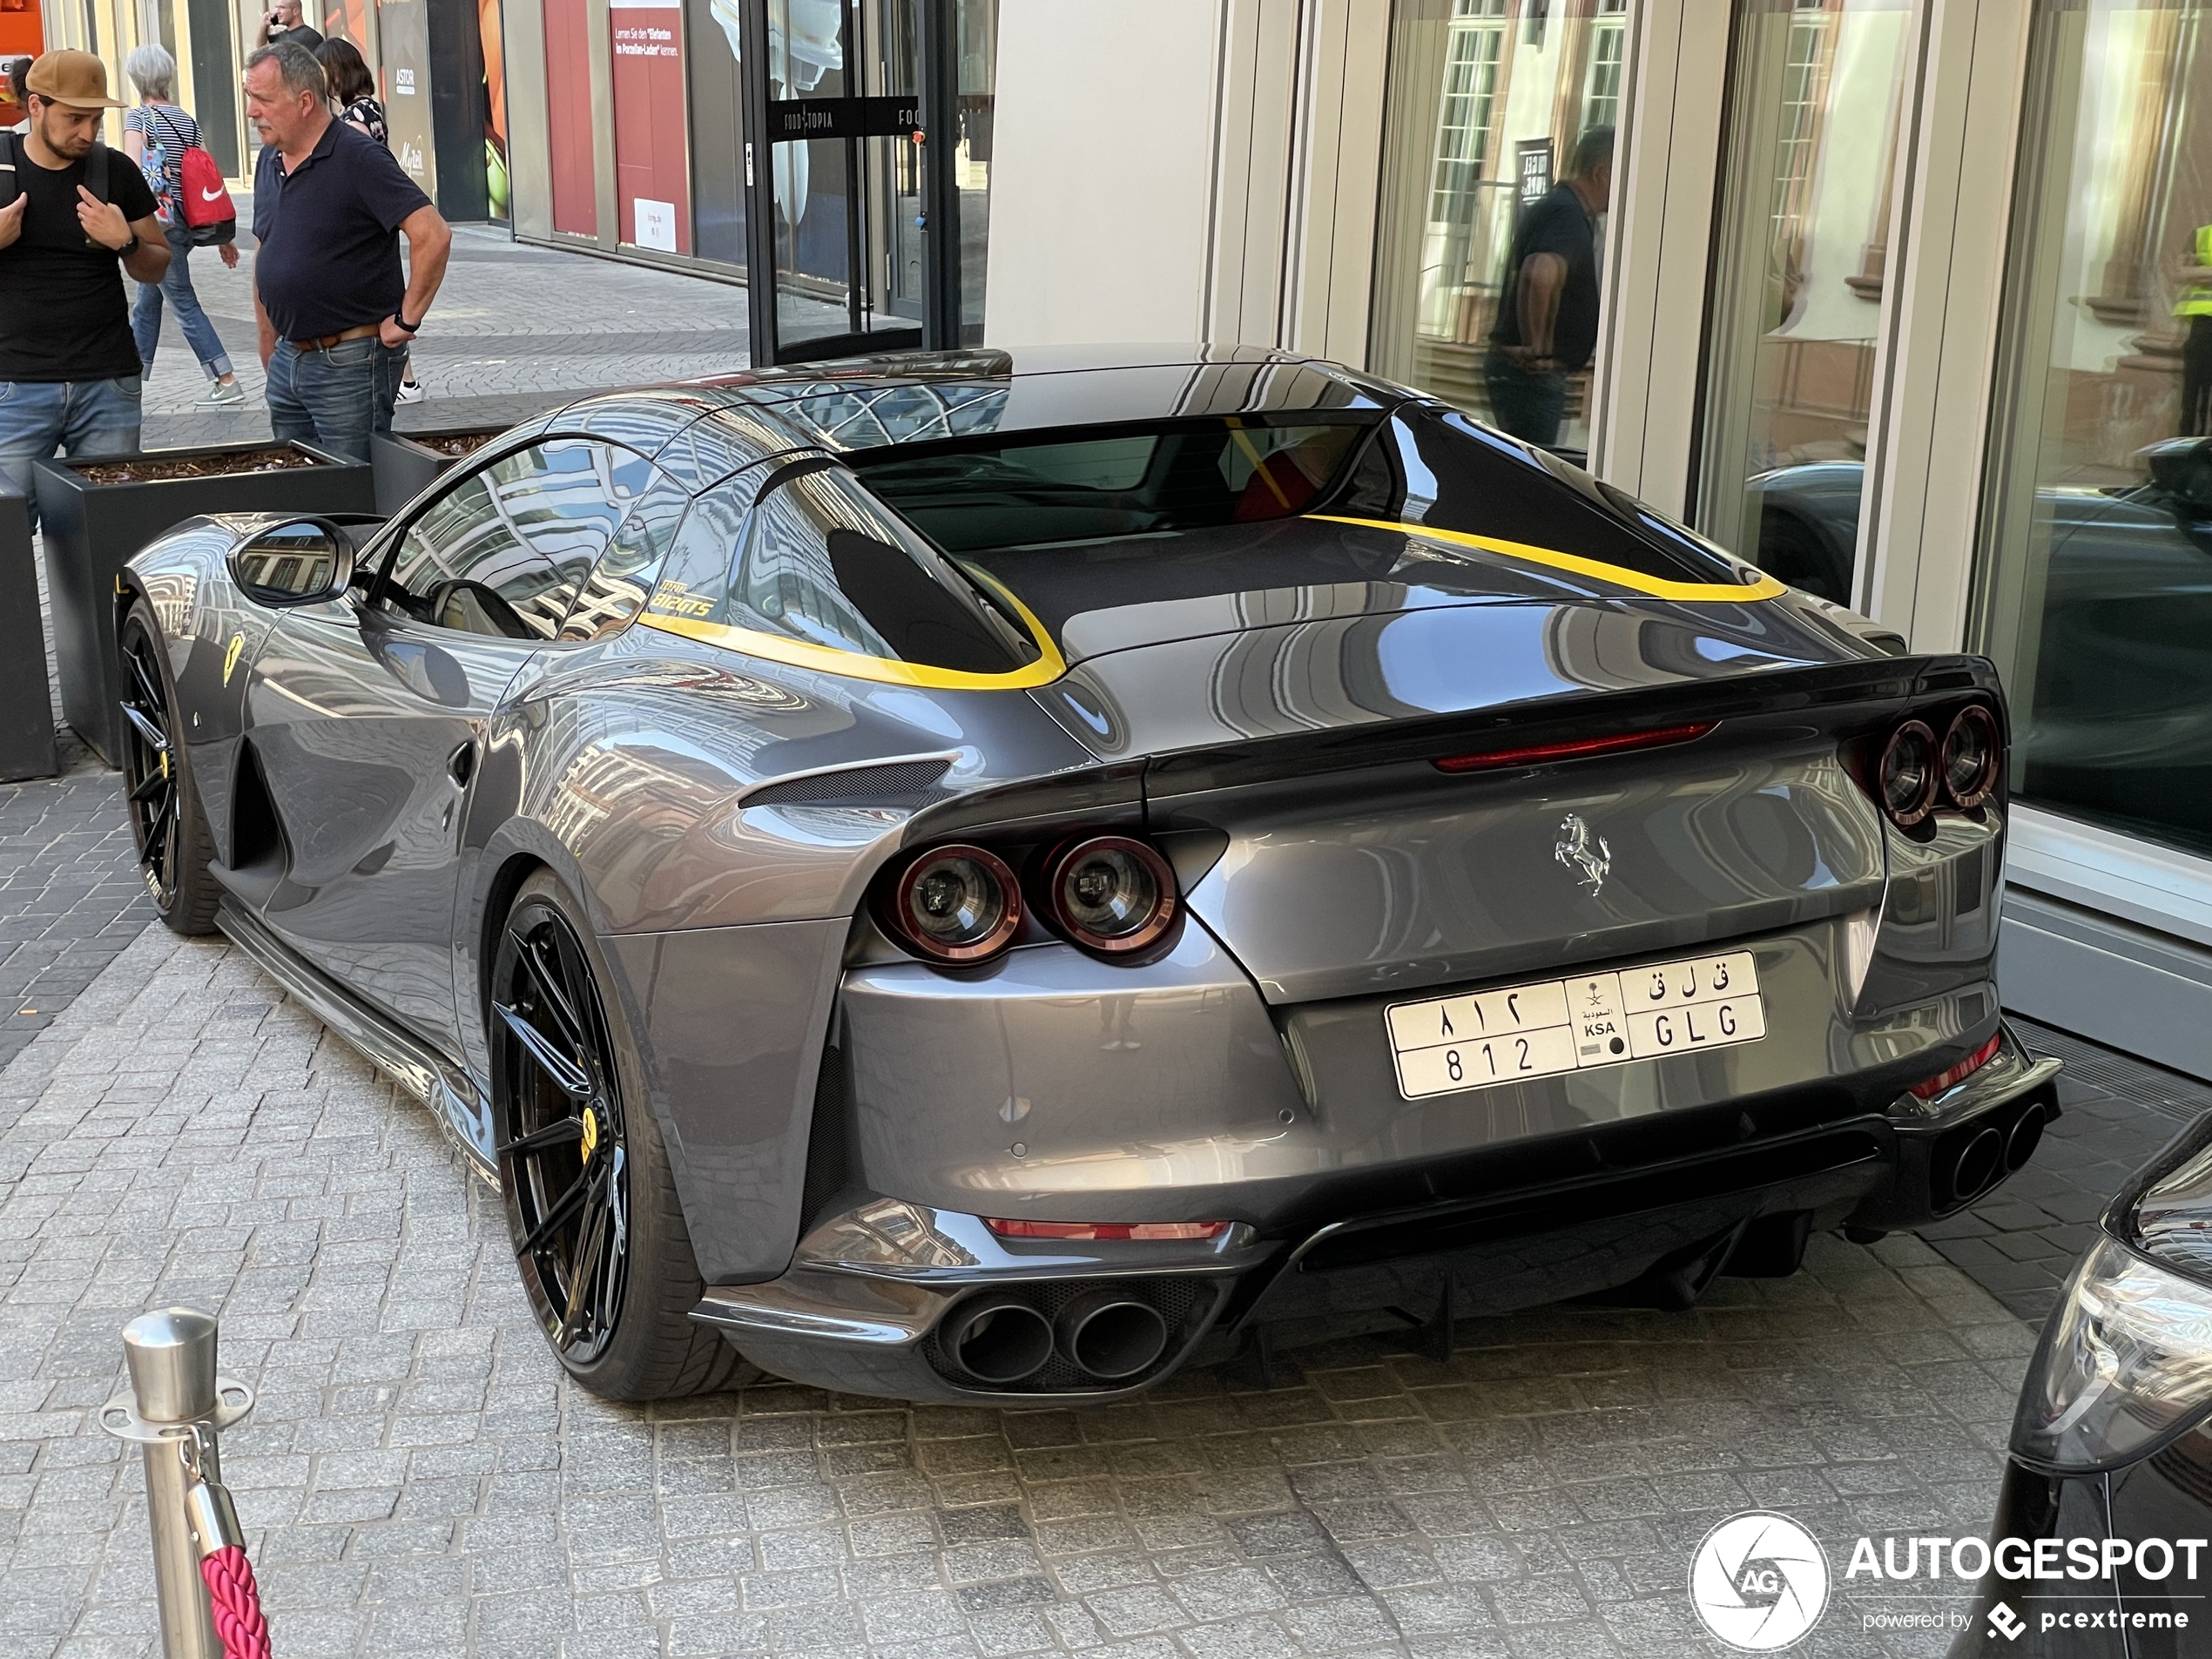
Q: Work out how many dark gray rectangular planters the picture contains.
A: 3